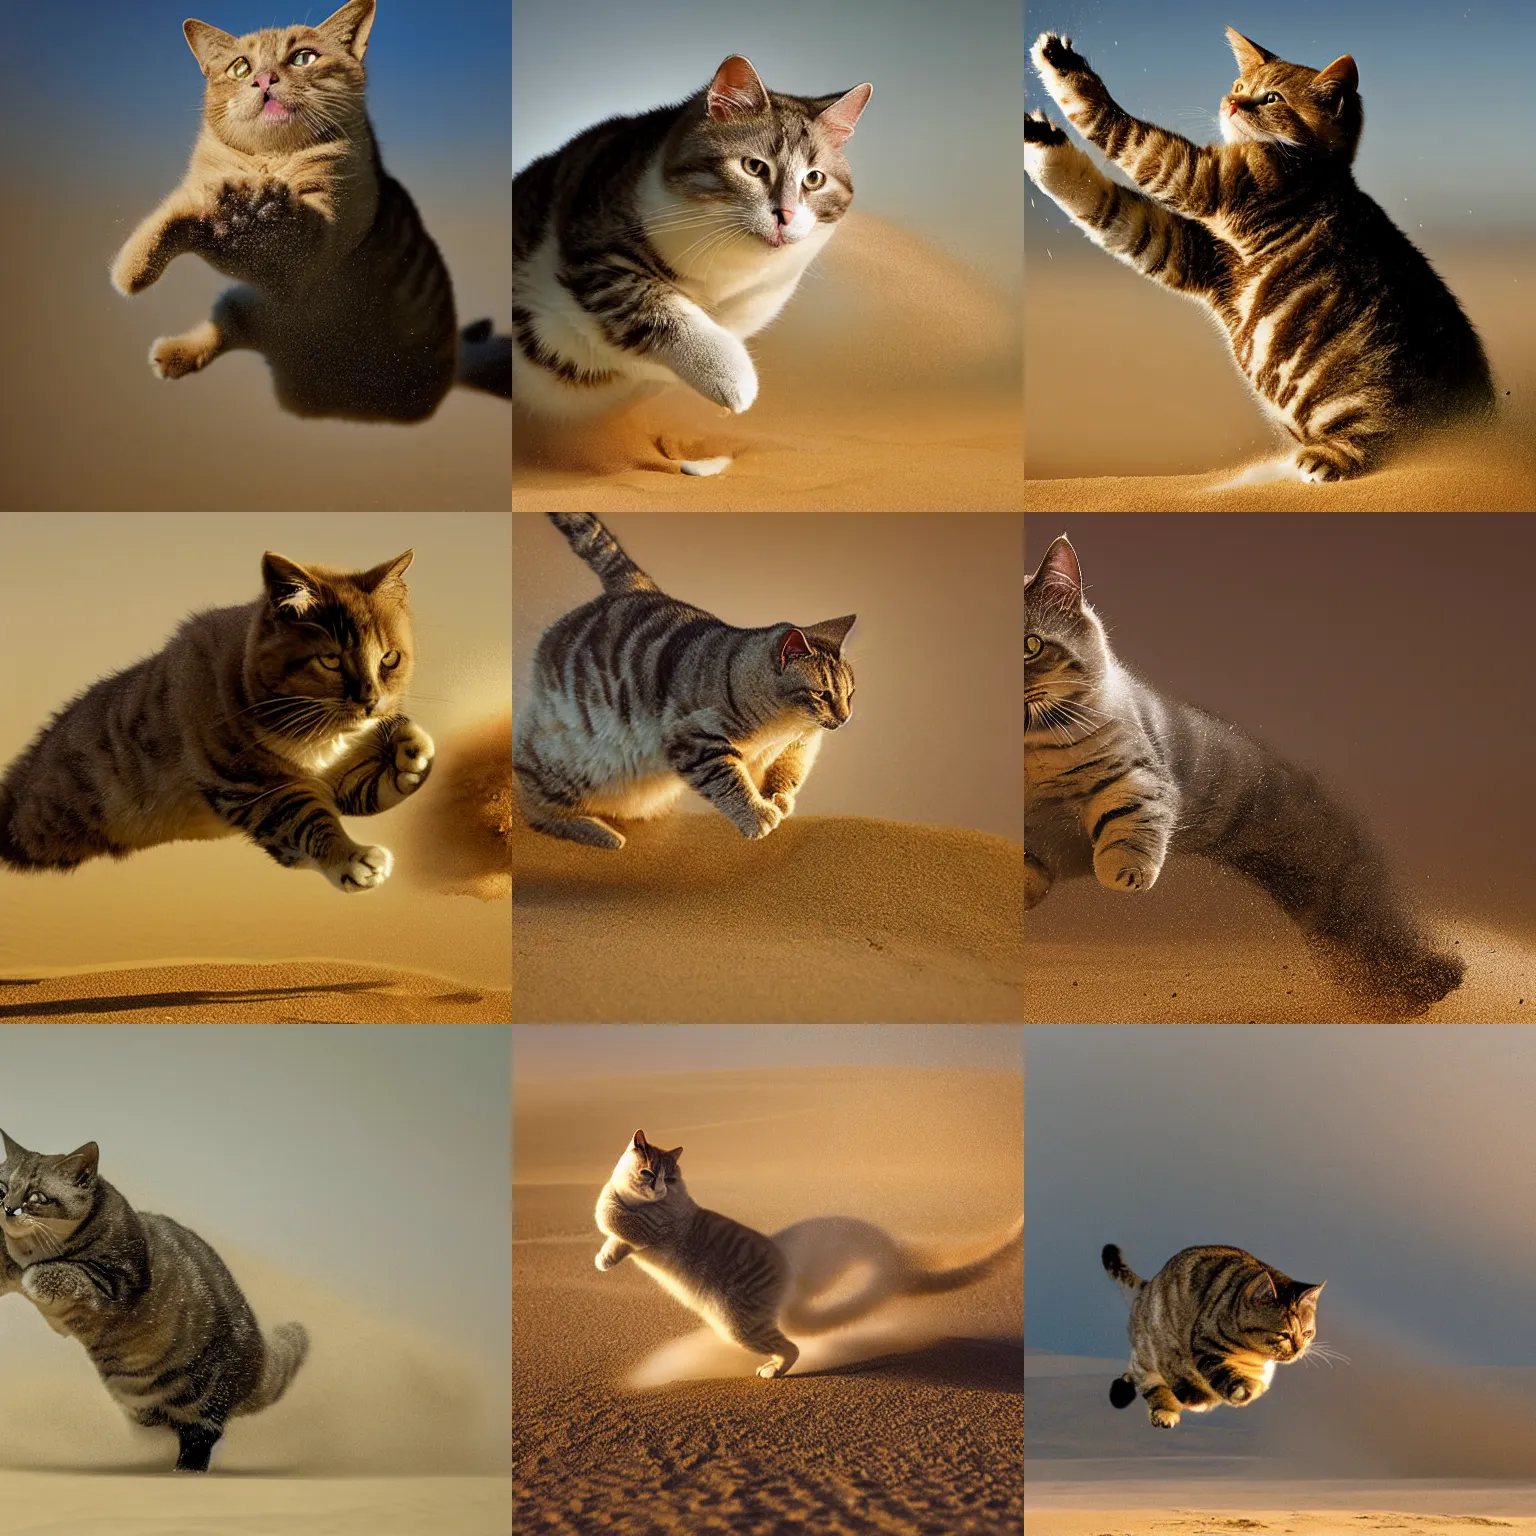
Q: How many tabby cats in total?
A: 9